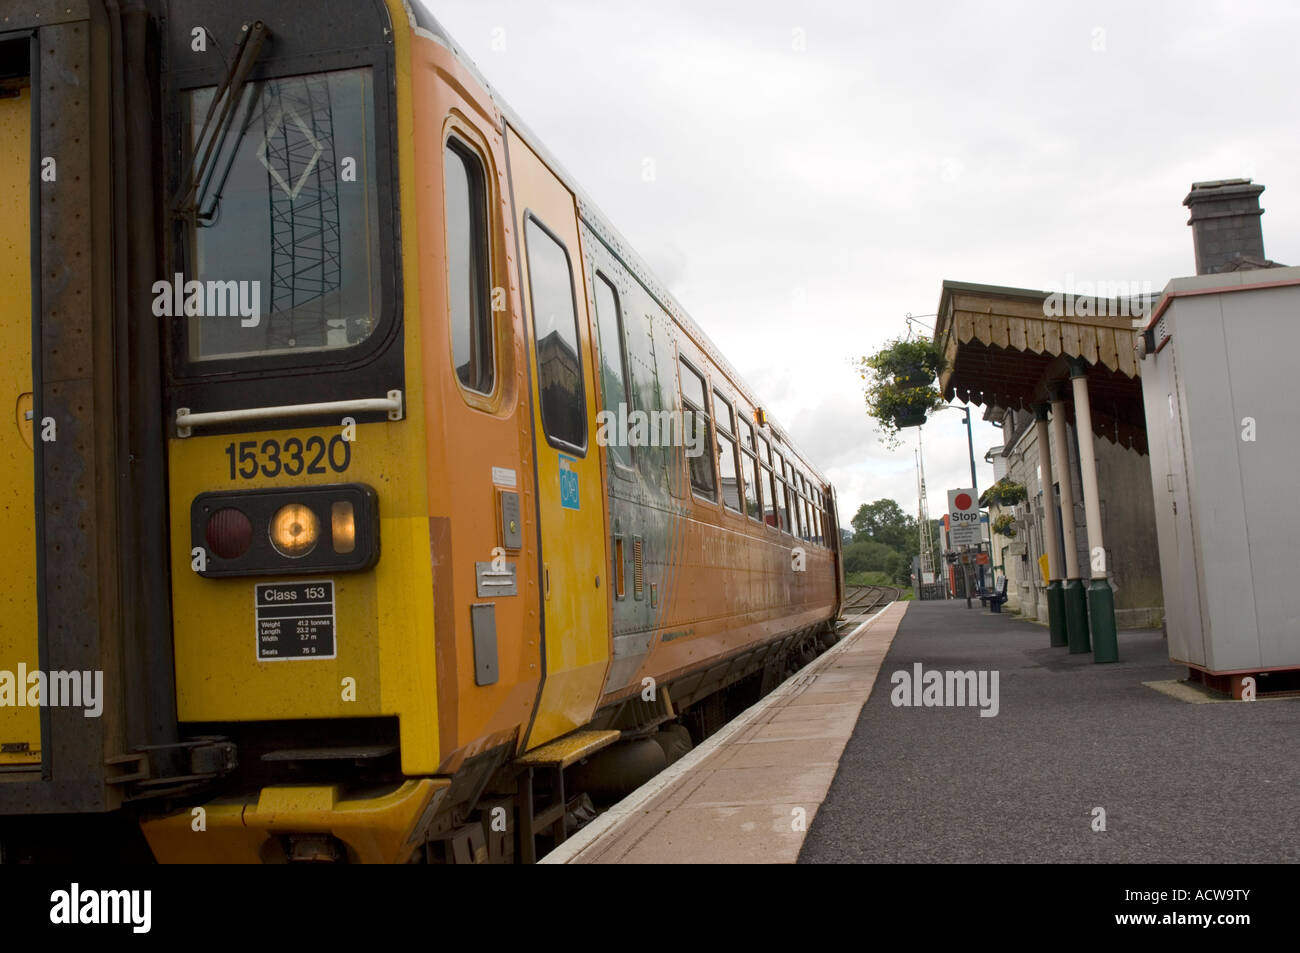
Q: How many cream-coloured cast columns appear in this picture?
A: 3